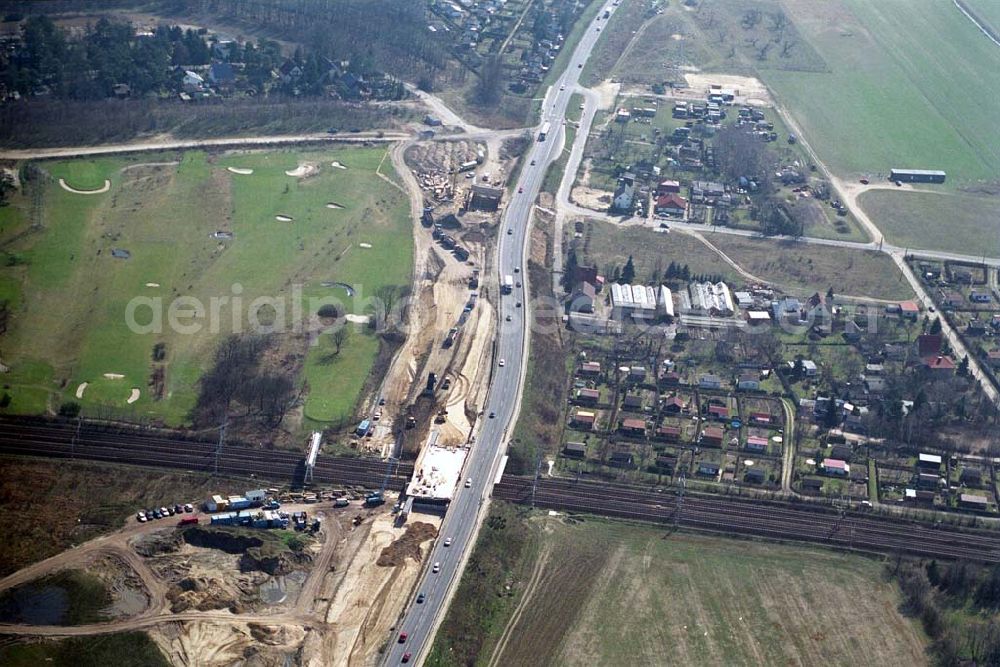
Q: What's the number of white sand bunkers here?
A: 12